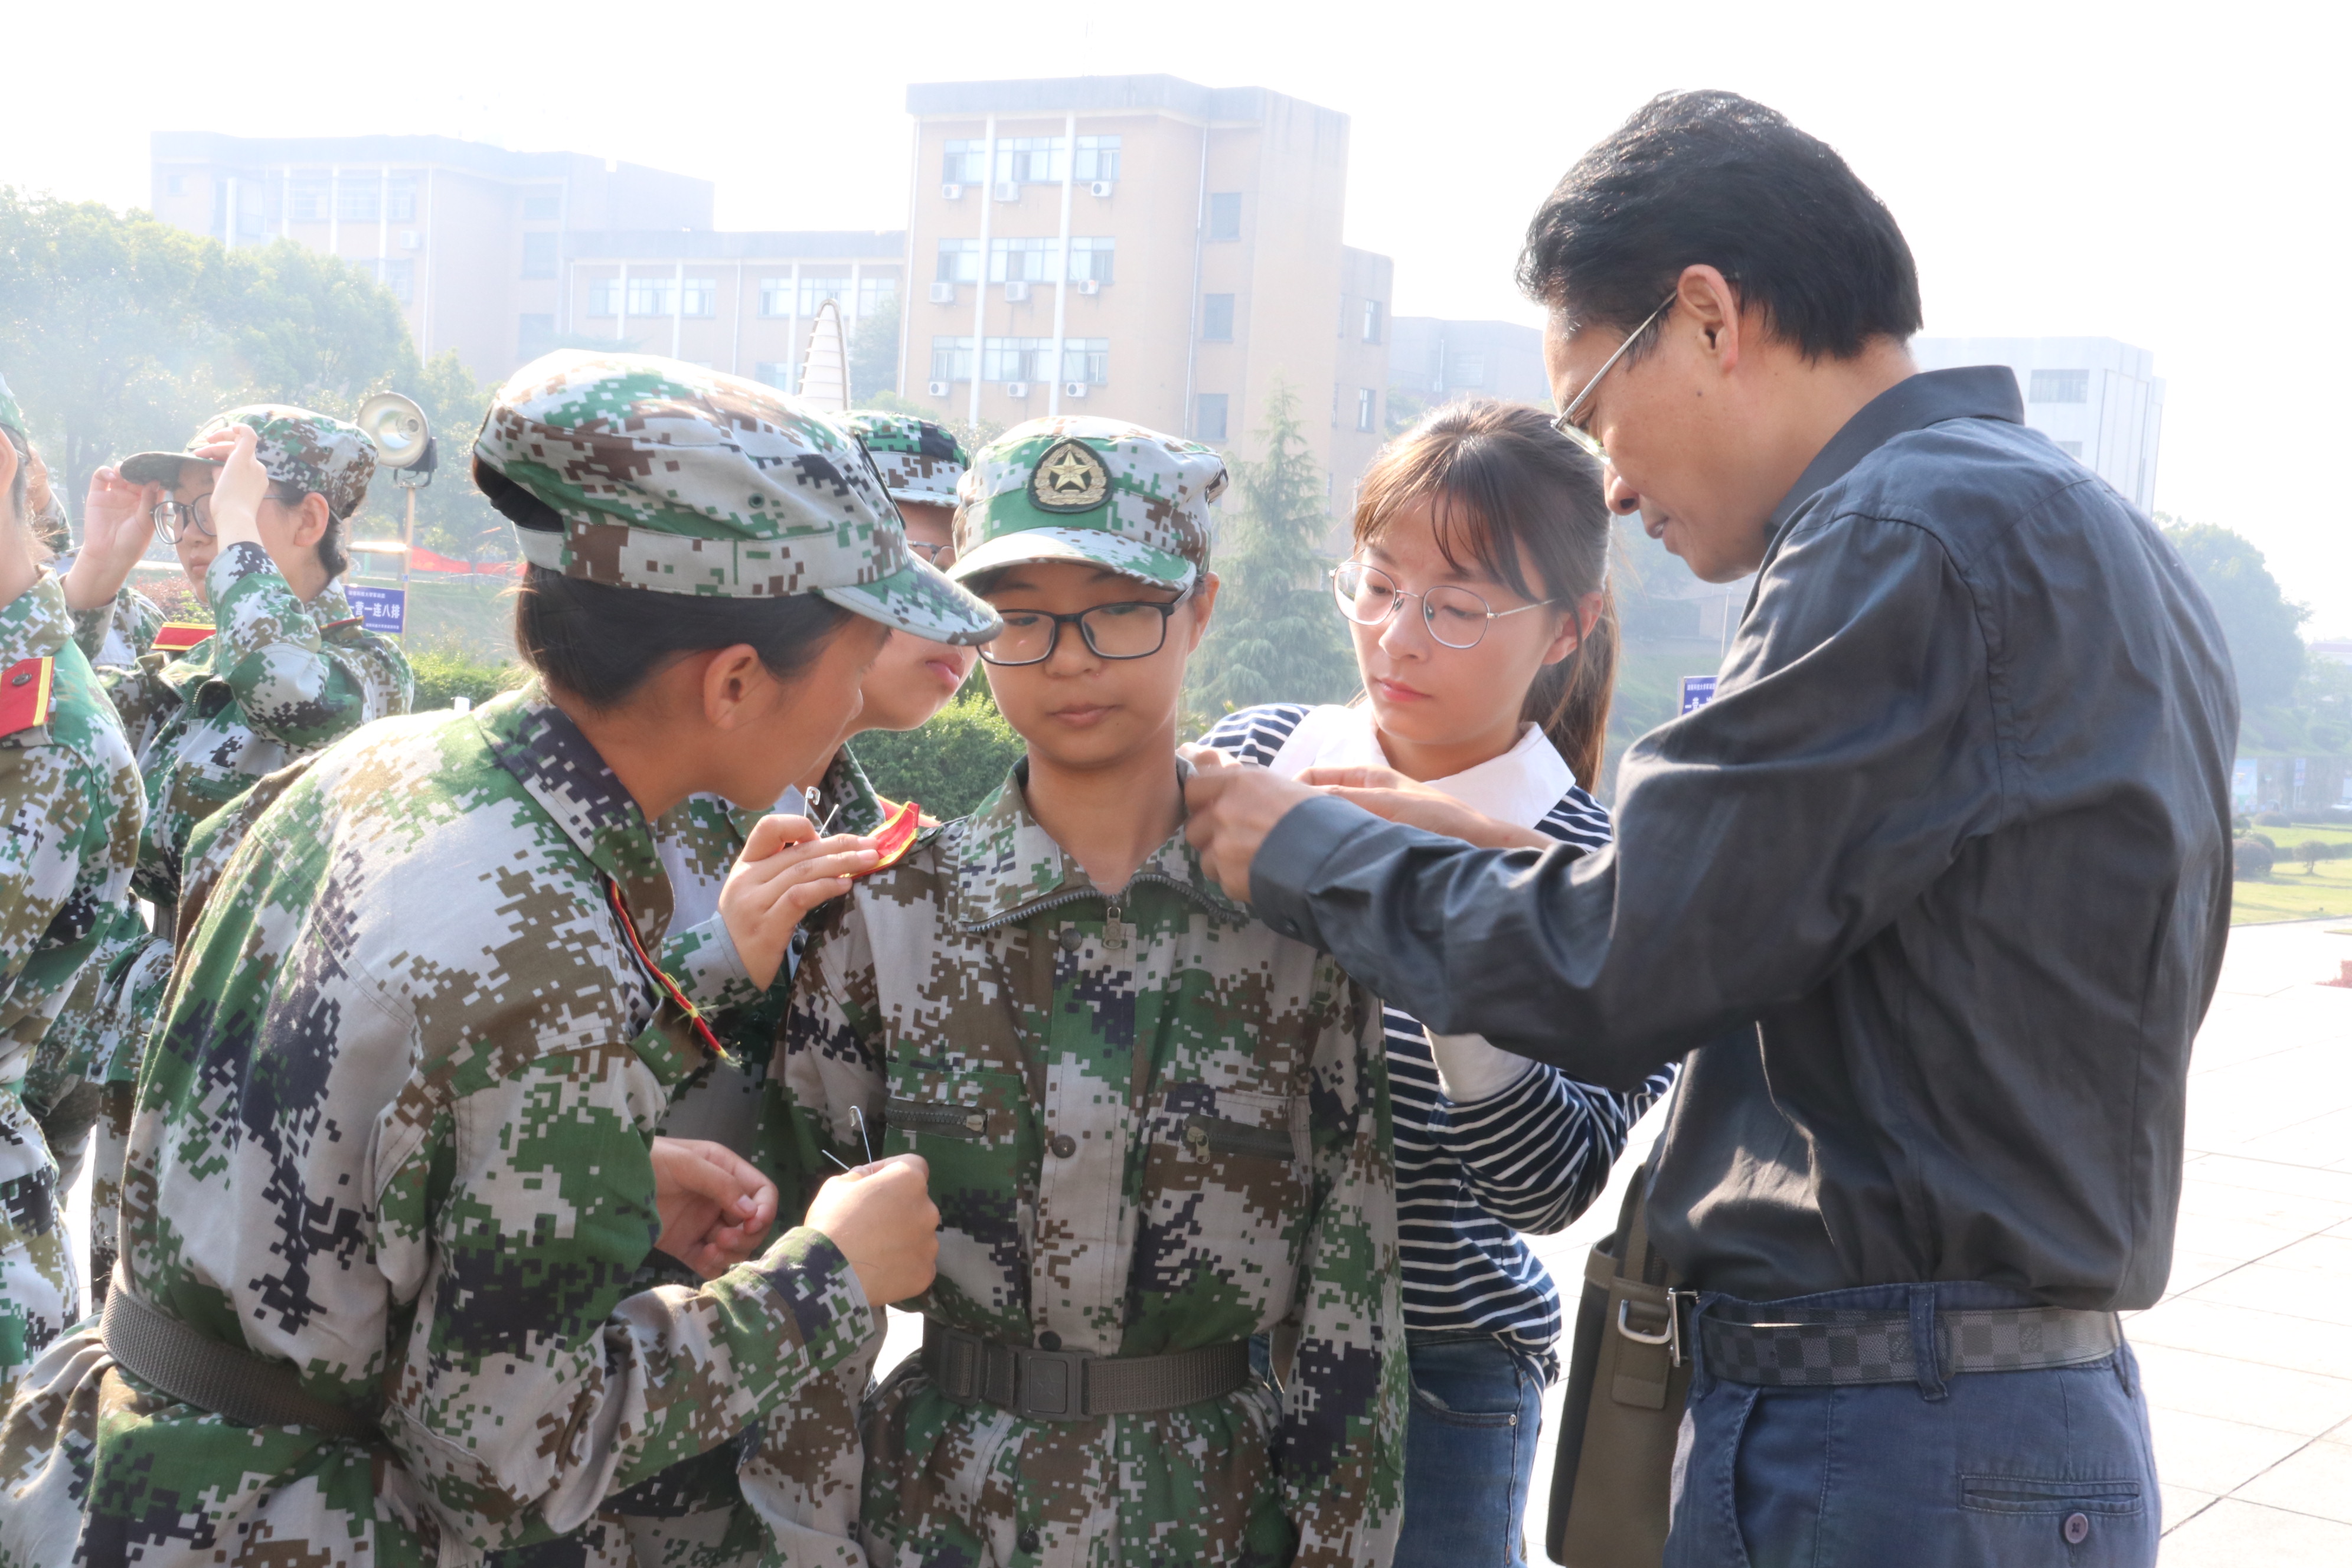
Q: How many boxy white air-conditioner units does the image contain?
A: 10